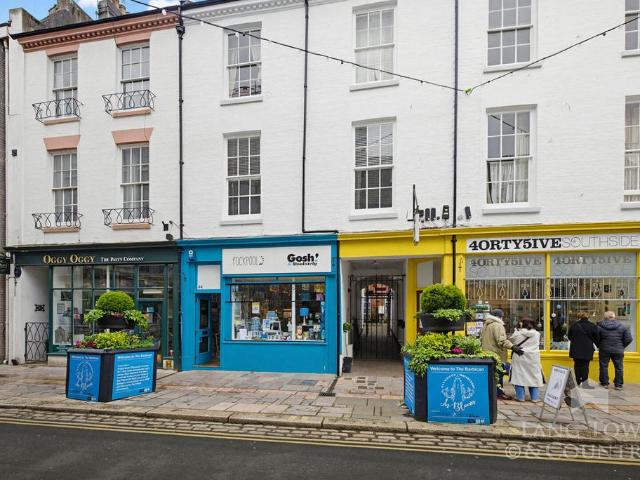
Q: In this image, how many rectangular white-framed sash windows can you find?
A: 12